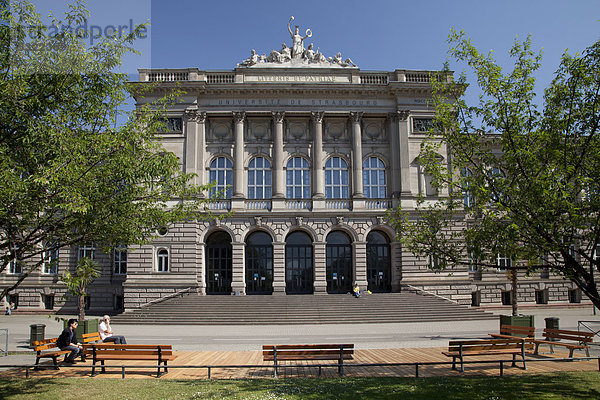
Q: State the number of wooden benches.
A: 7